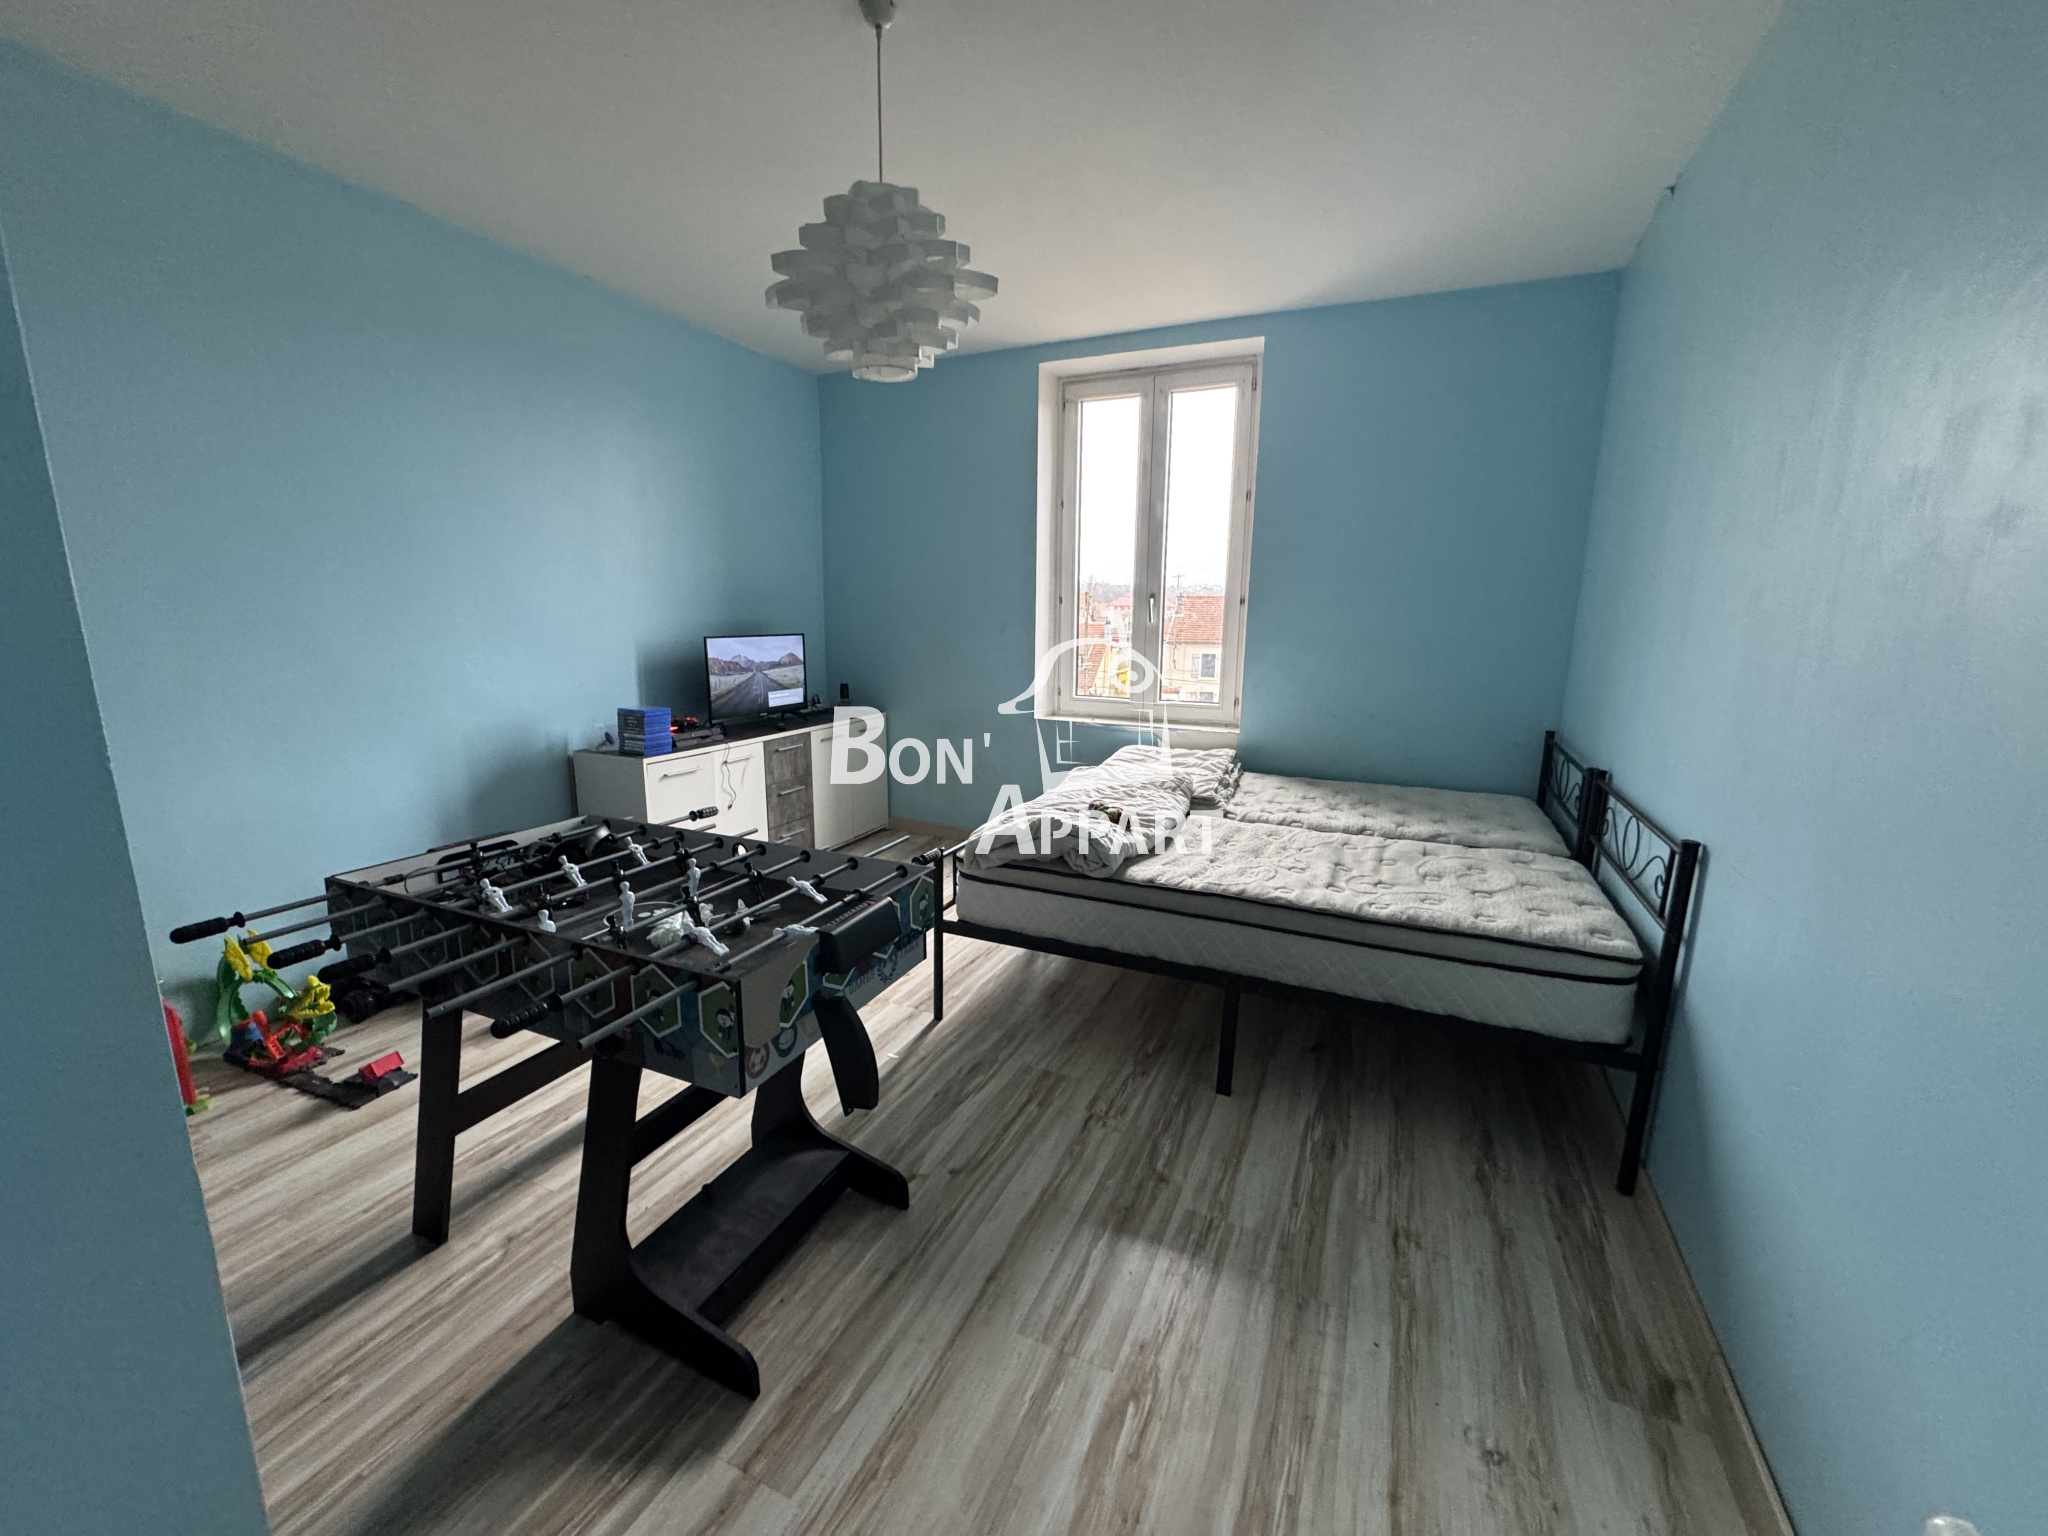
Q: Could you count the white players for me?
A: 9